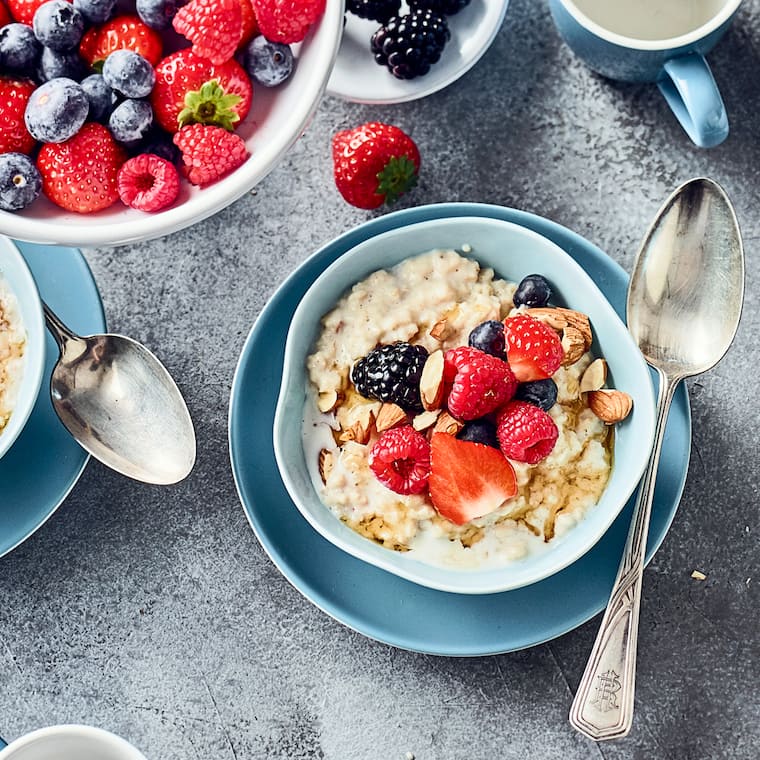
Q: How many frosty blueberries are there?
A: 11